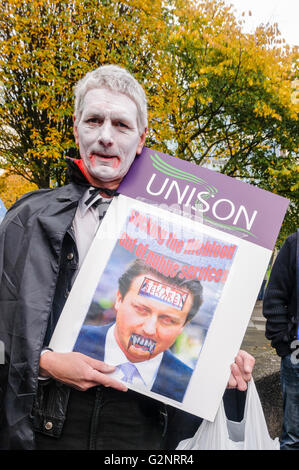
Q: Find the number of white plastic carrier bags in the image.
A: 1